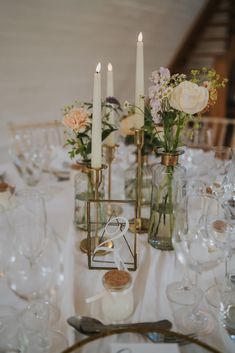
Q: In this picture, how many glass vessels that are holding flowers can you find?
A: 3